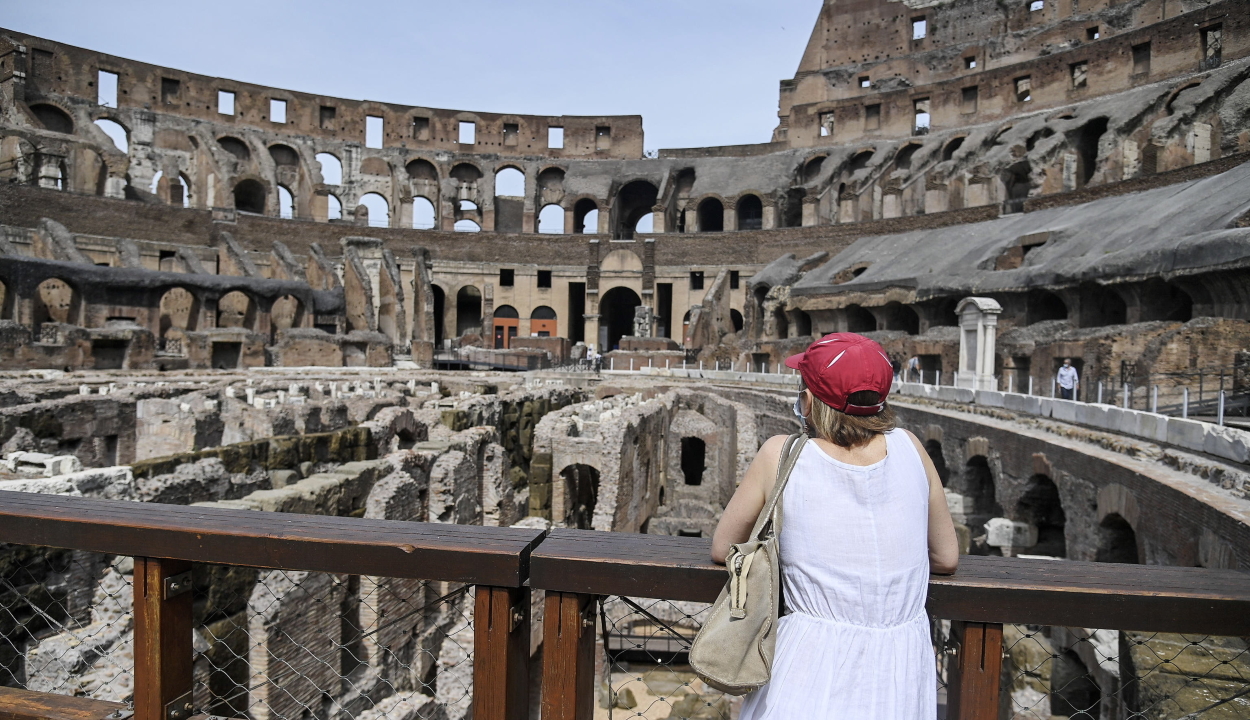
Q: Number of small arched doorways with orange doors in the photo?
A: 2